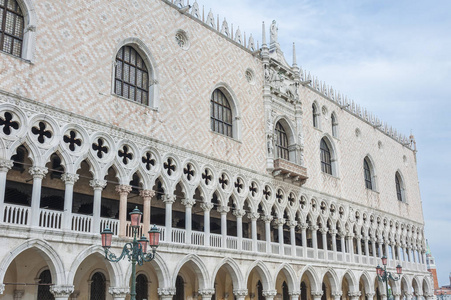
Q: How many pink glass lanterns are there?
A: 8